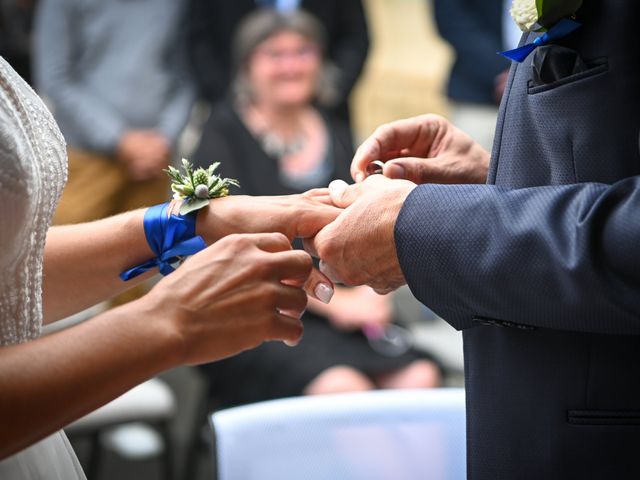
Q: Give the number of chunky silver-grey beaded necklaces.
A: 1